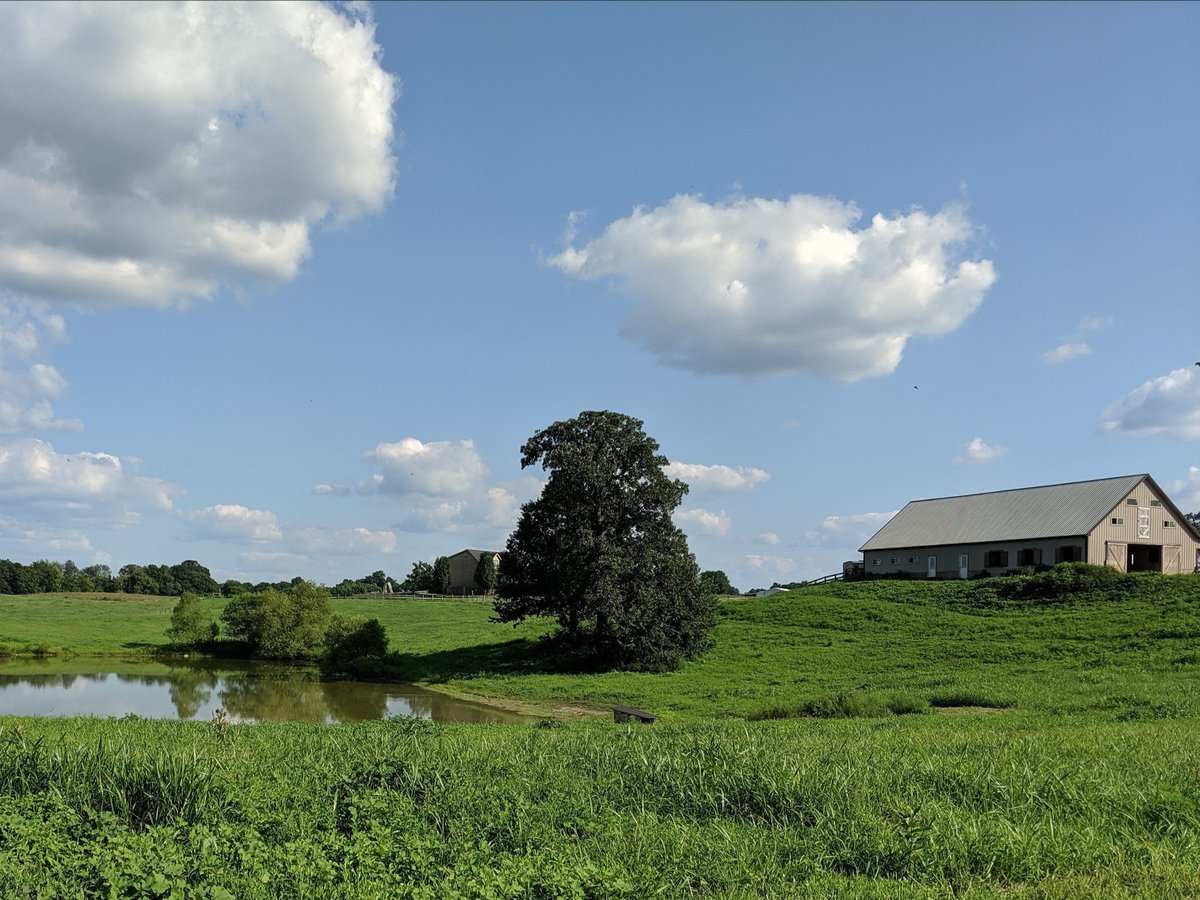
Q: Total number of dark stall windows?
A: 3